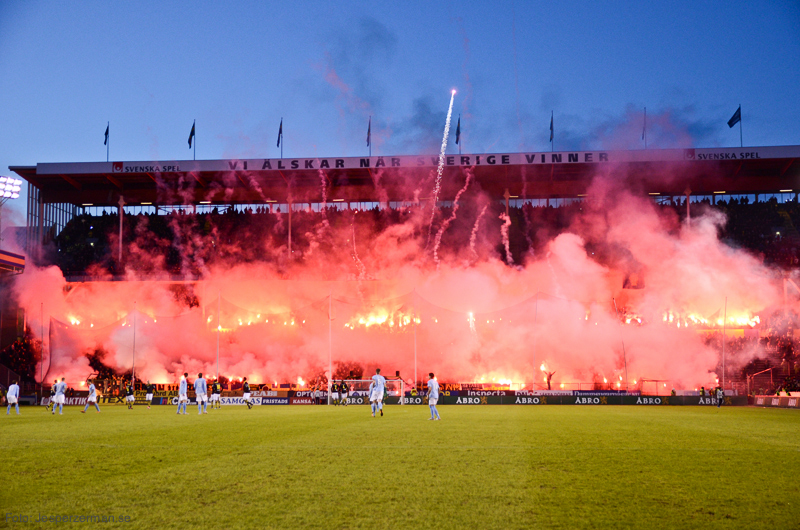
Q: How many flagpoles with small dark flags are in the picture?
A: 8